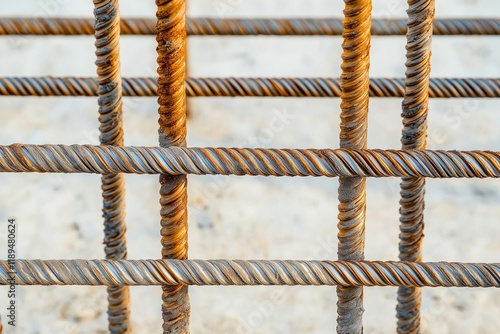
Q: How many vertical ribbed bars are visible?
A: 4